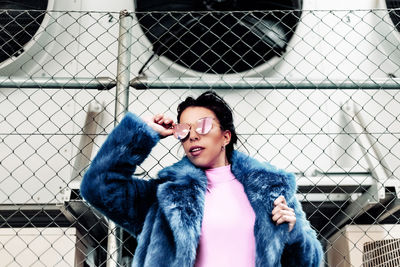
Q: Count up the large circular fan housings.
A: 3